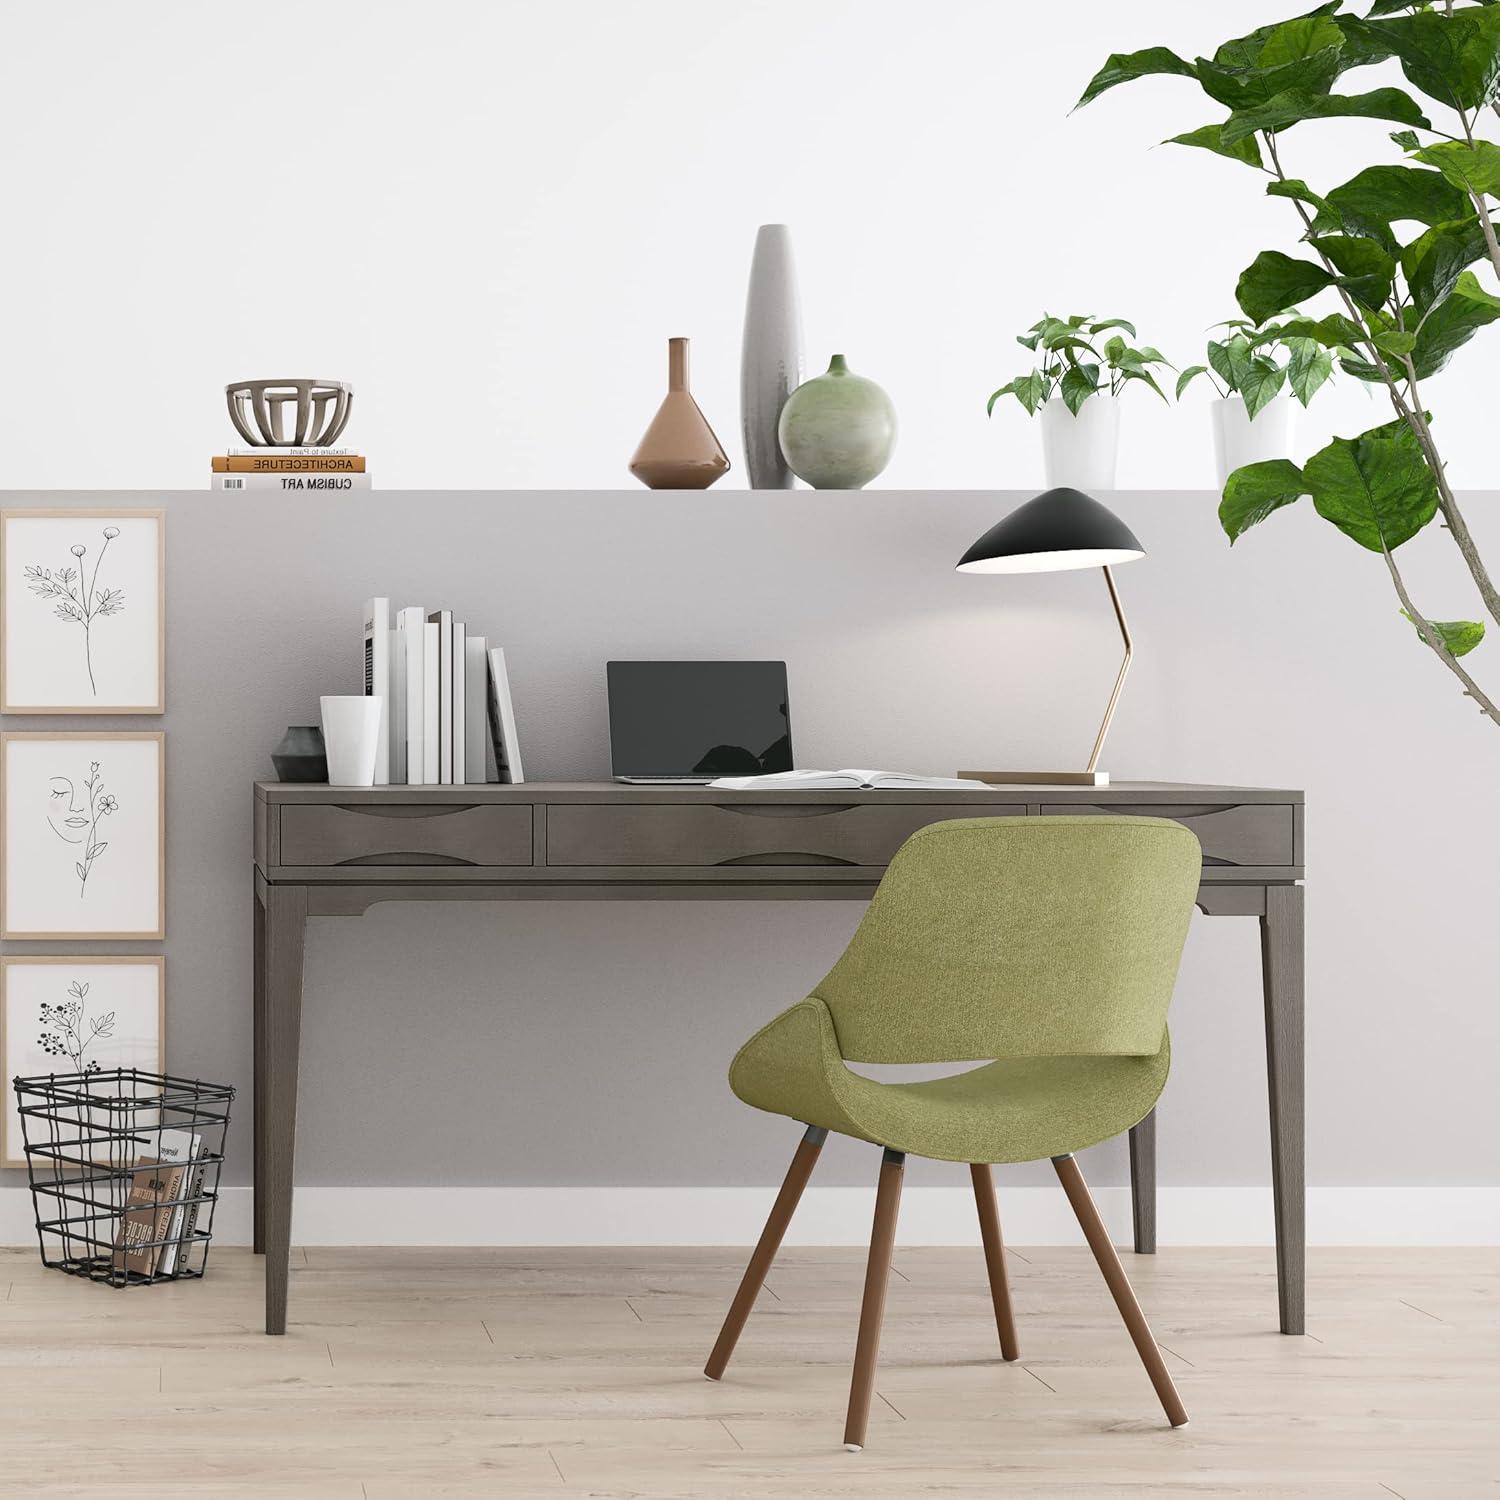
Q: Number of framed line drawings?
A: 3